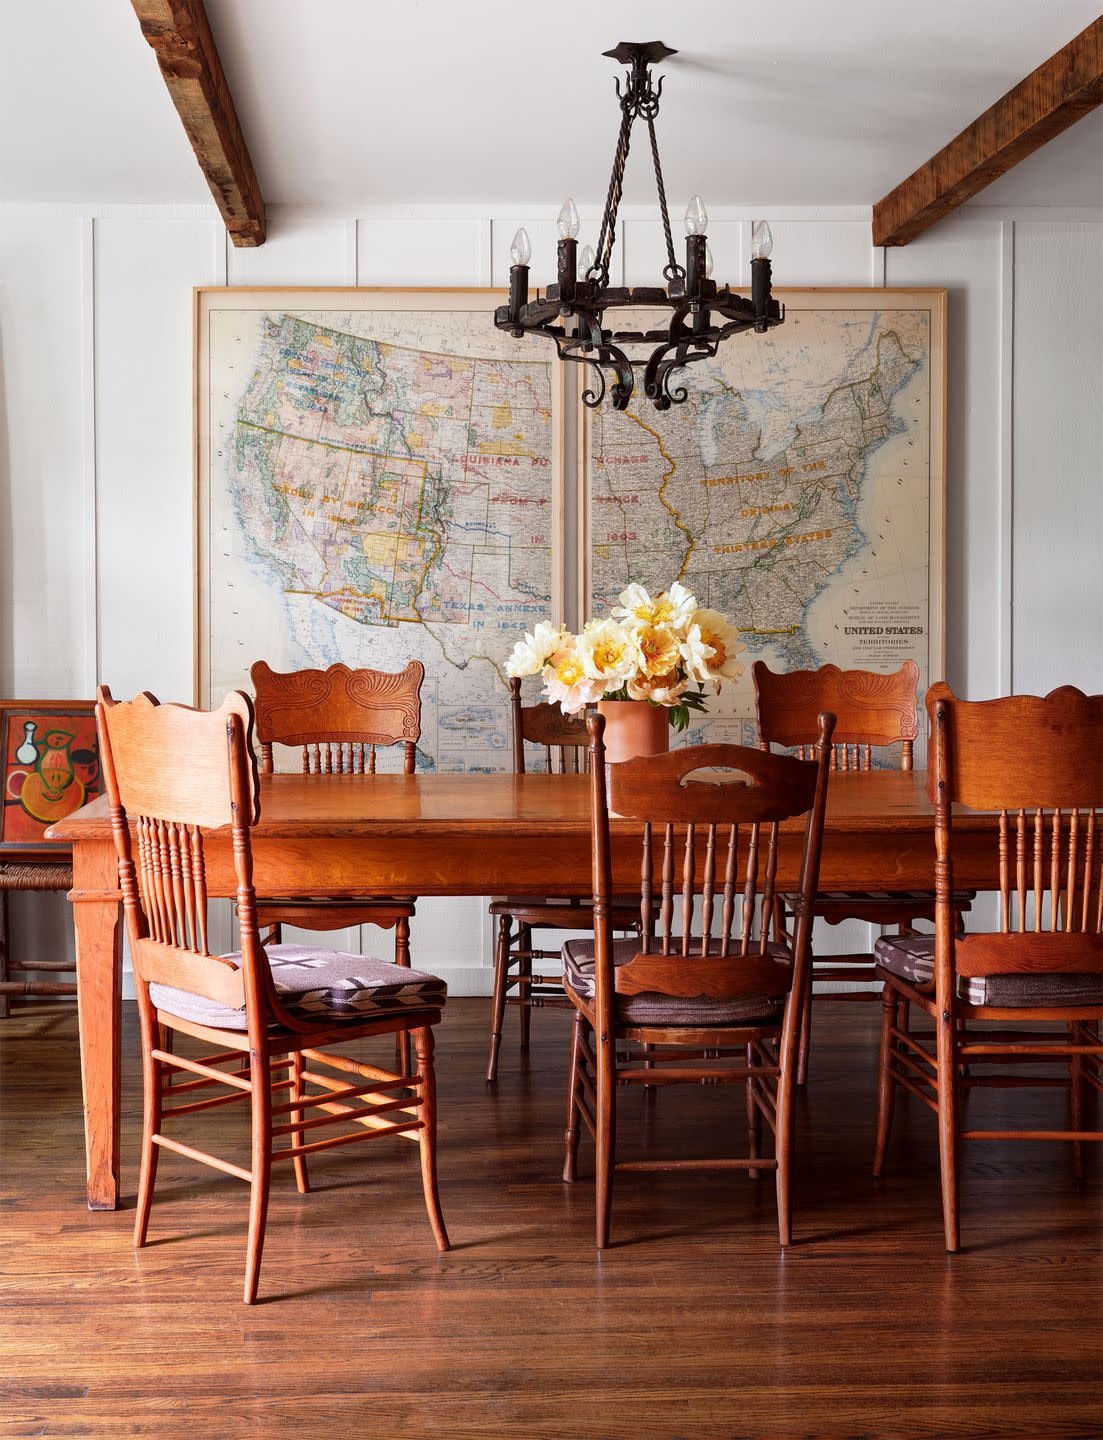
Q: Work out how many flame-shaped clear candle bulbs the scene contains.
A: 6